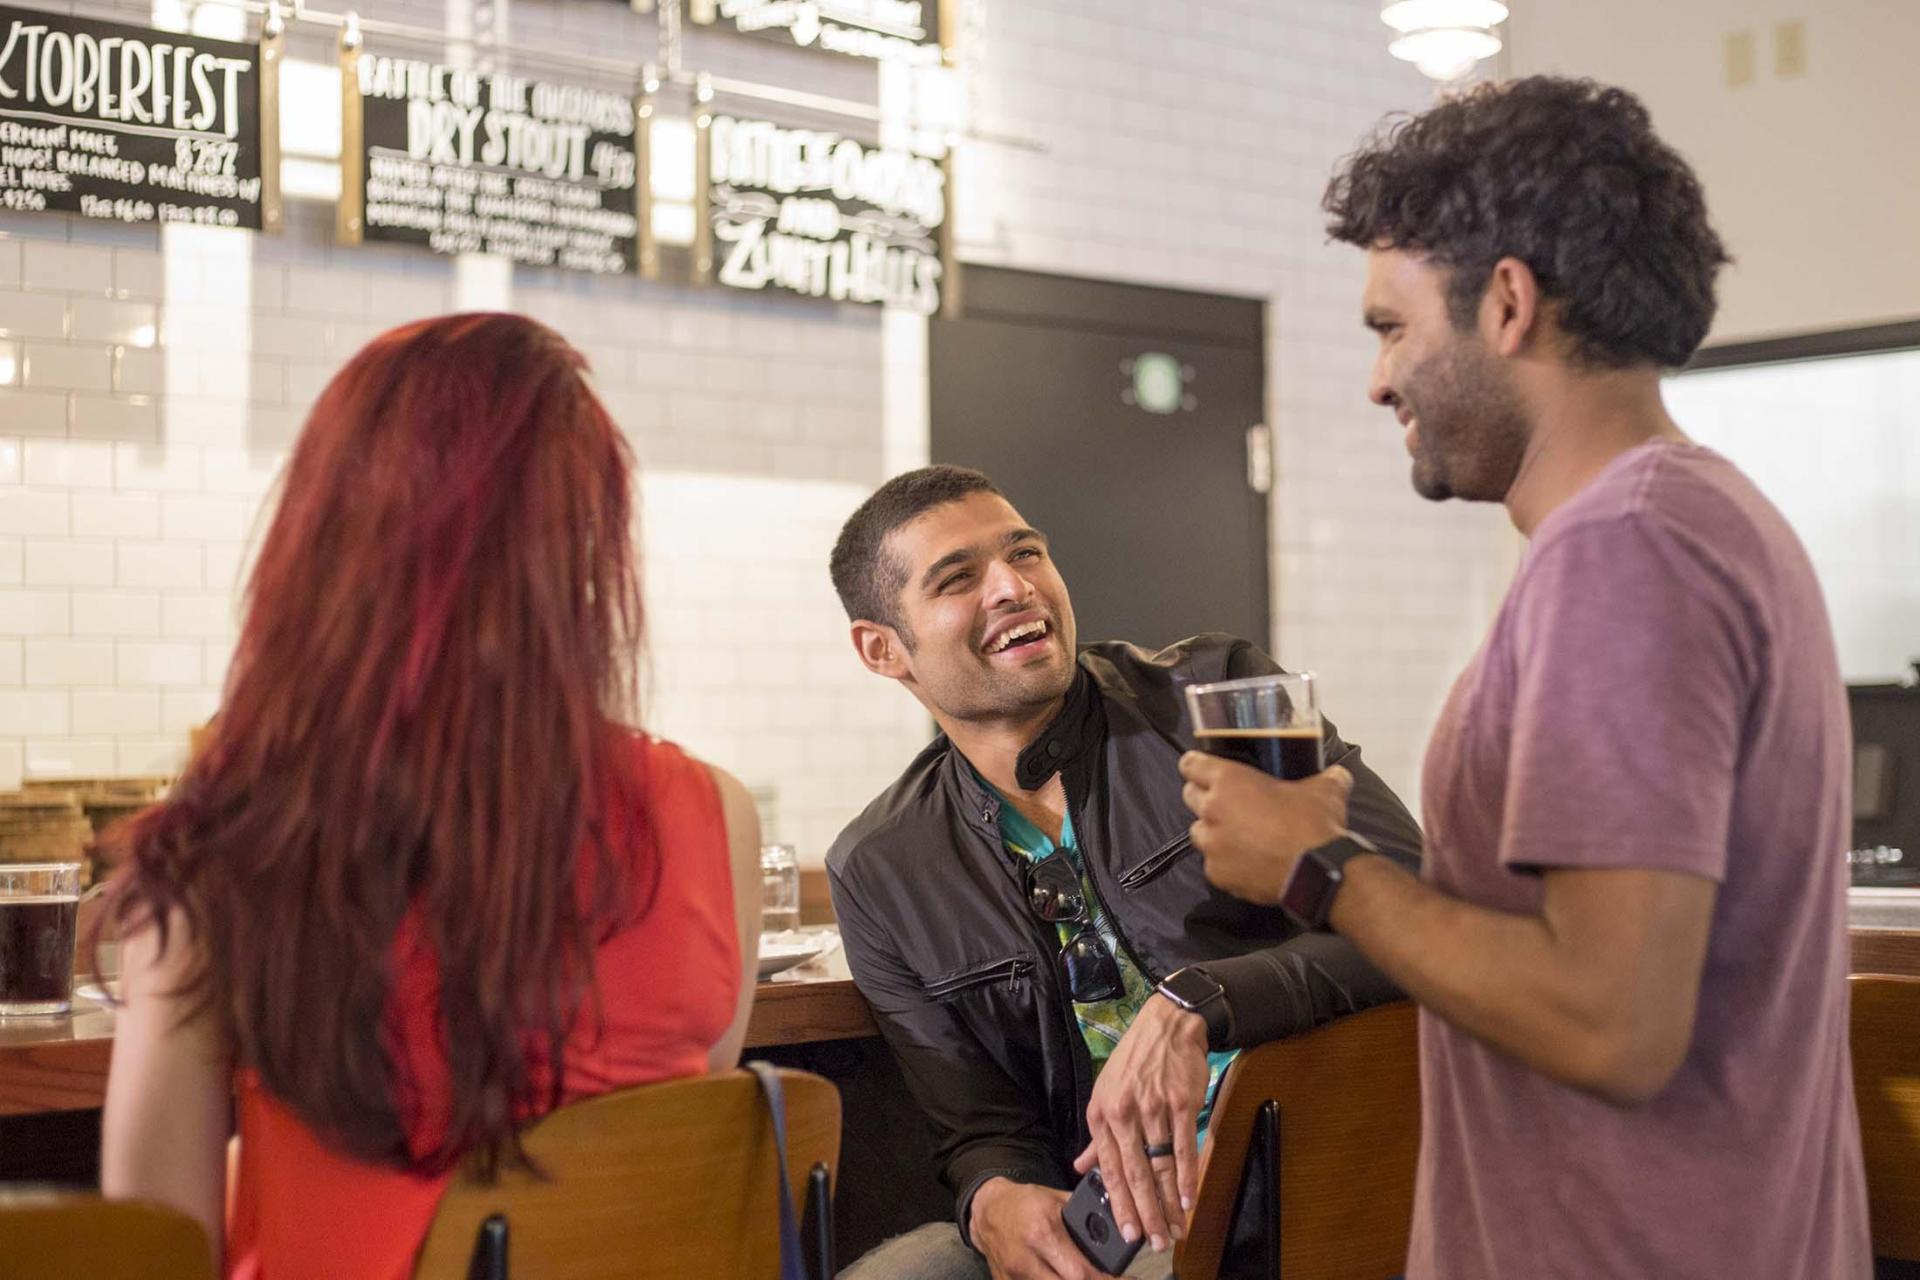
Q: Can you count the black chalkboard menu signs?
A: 4